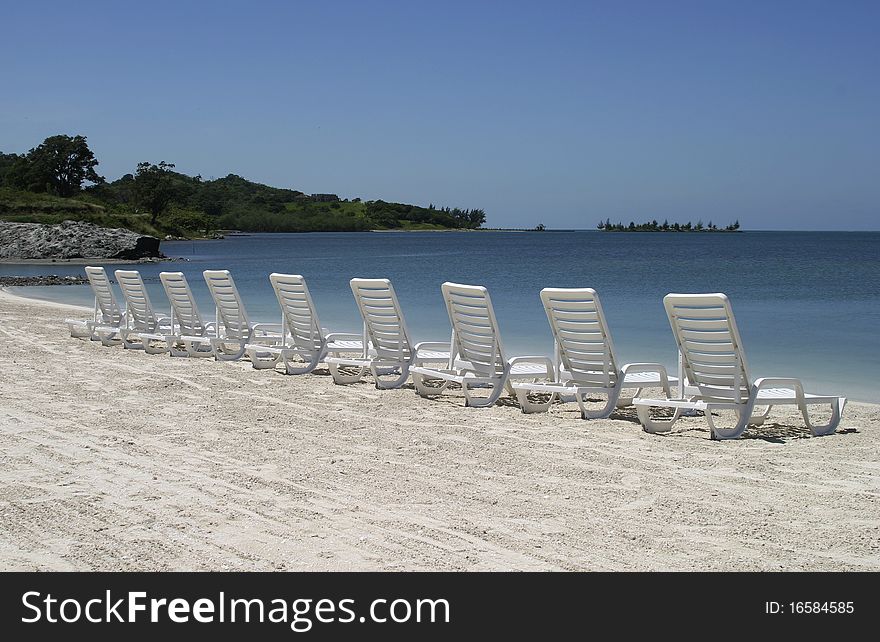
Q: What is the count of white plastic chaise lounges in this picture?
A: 9